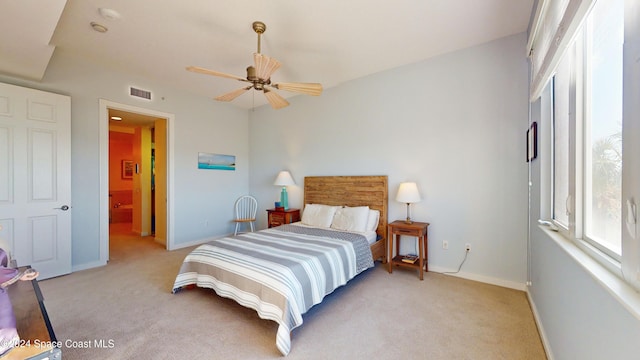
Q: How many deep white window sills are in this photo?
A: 1